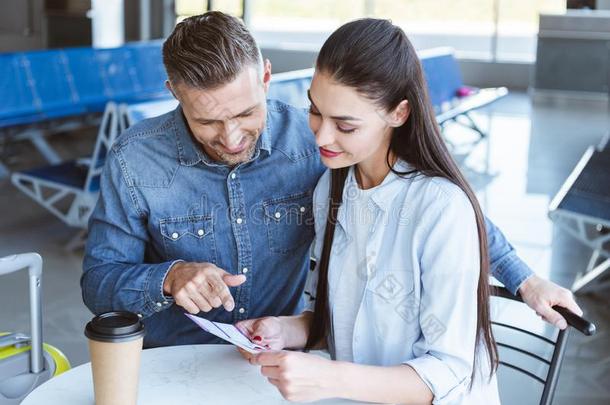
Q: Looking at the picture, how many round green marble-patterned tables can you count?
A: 0